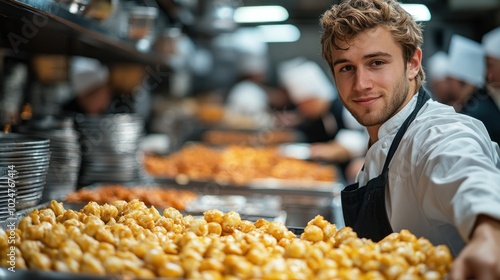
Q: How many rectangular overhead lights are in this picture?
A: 3